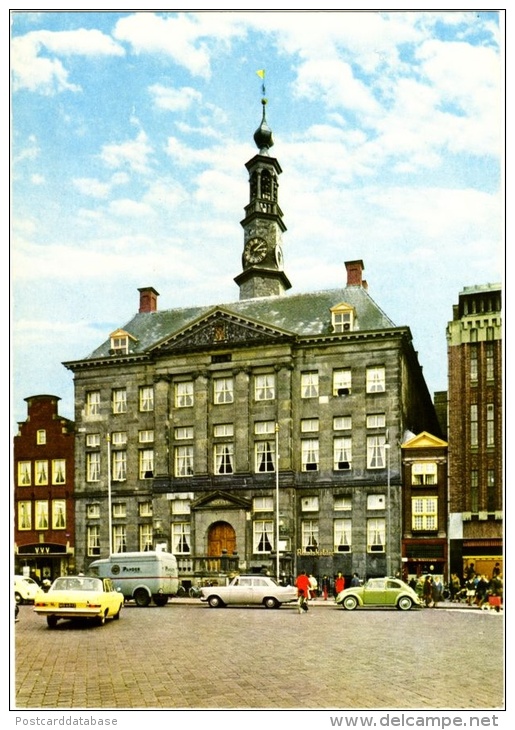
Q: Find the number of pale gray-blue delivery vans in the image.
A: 1